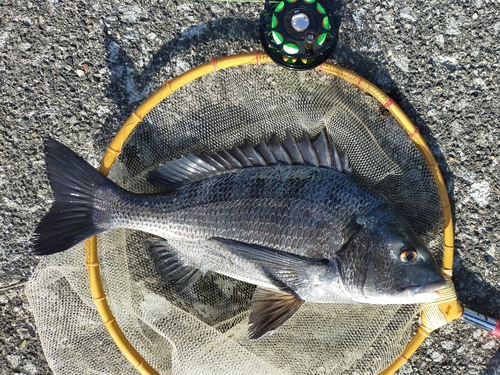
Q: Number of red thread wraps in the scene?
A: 6